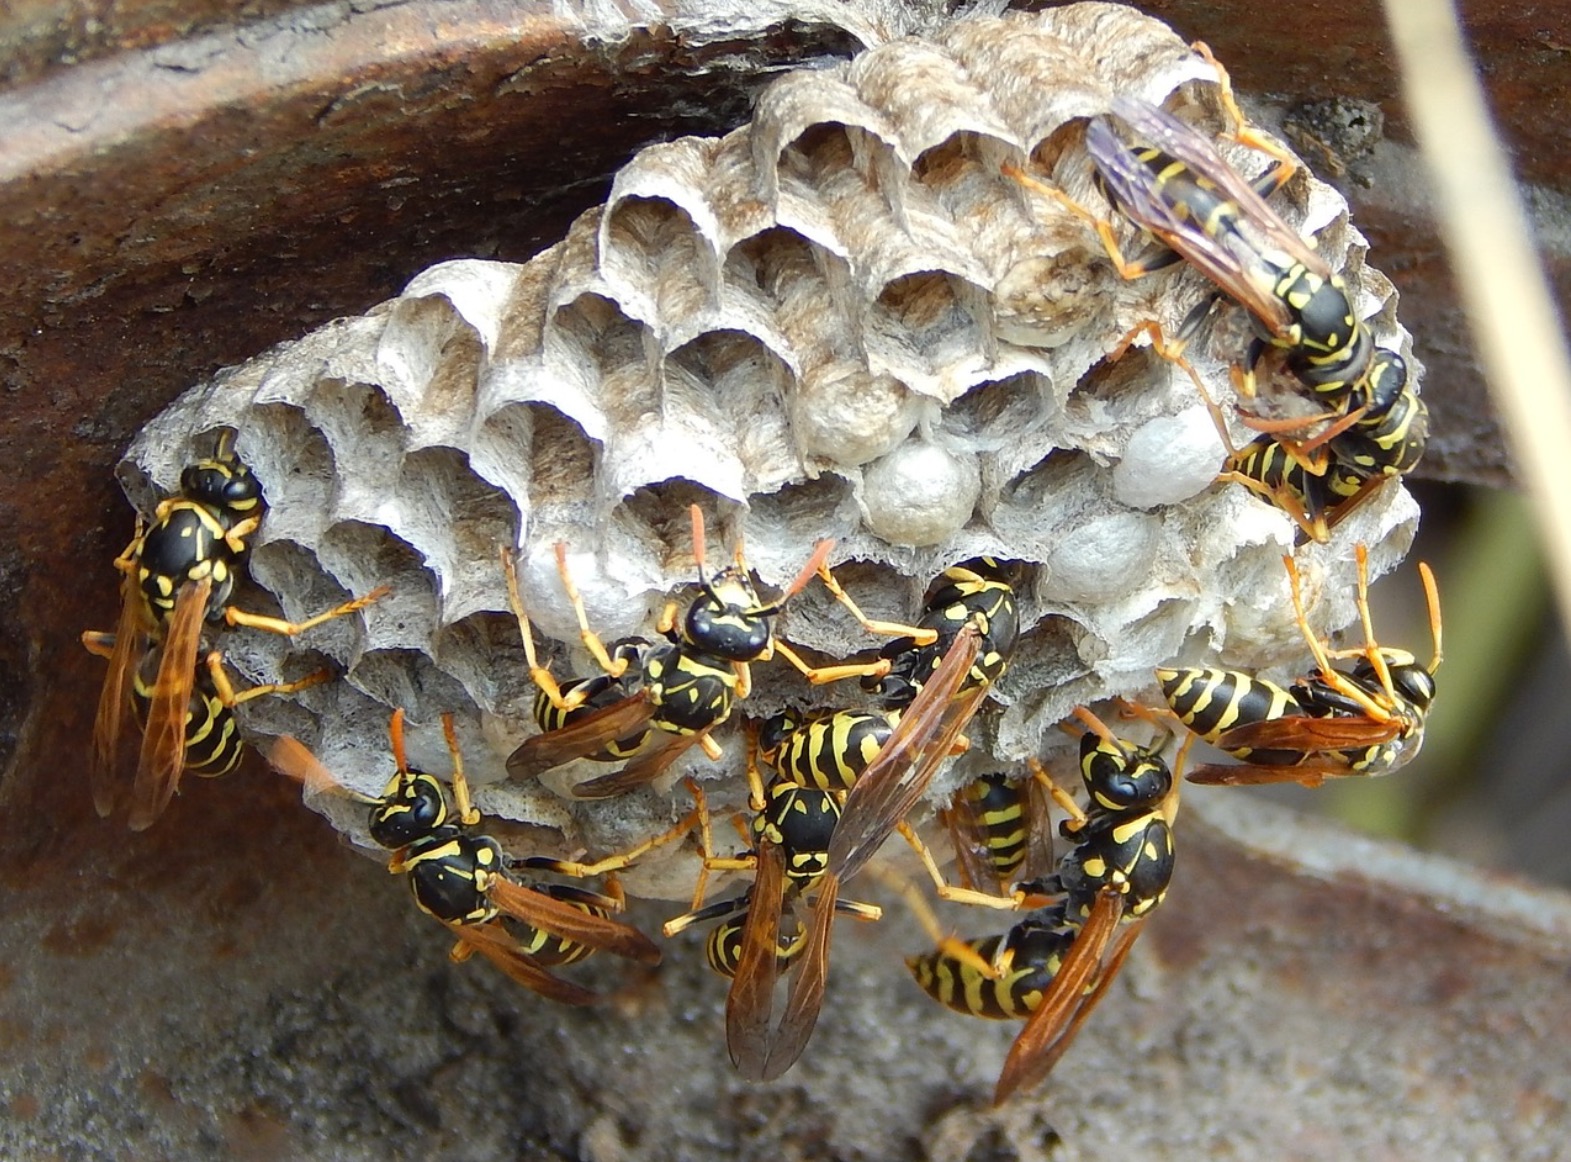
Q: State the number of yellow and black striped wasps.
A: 10